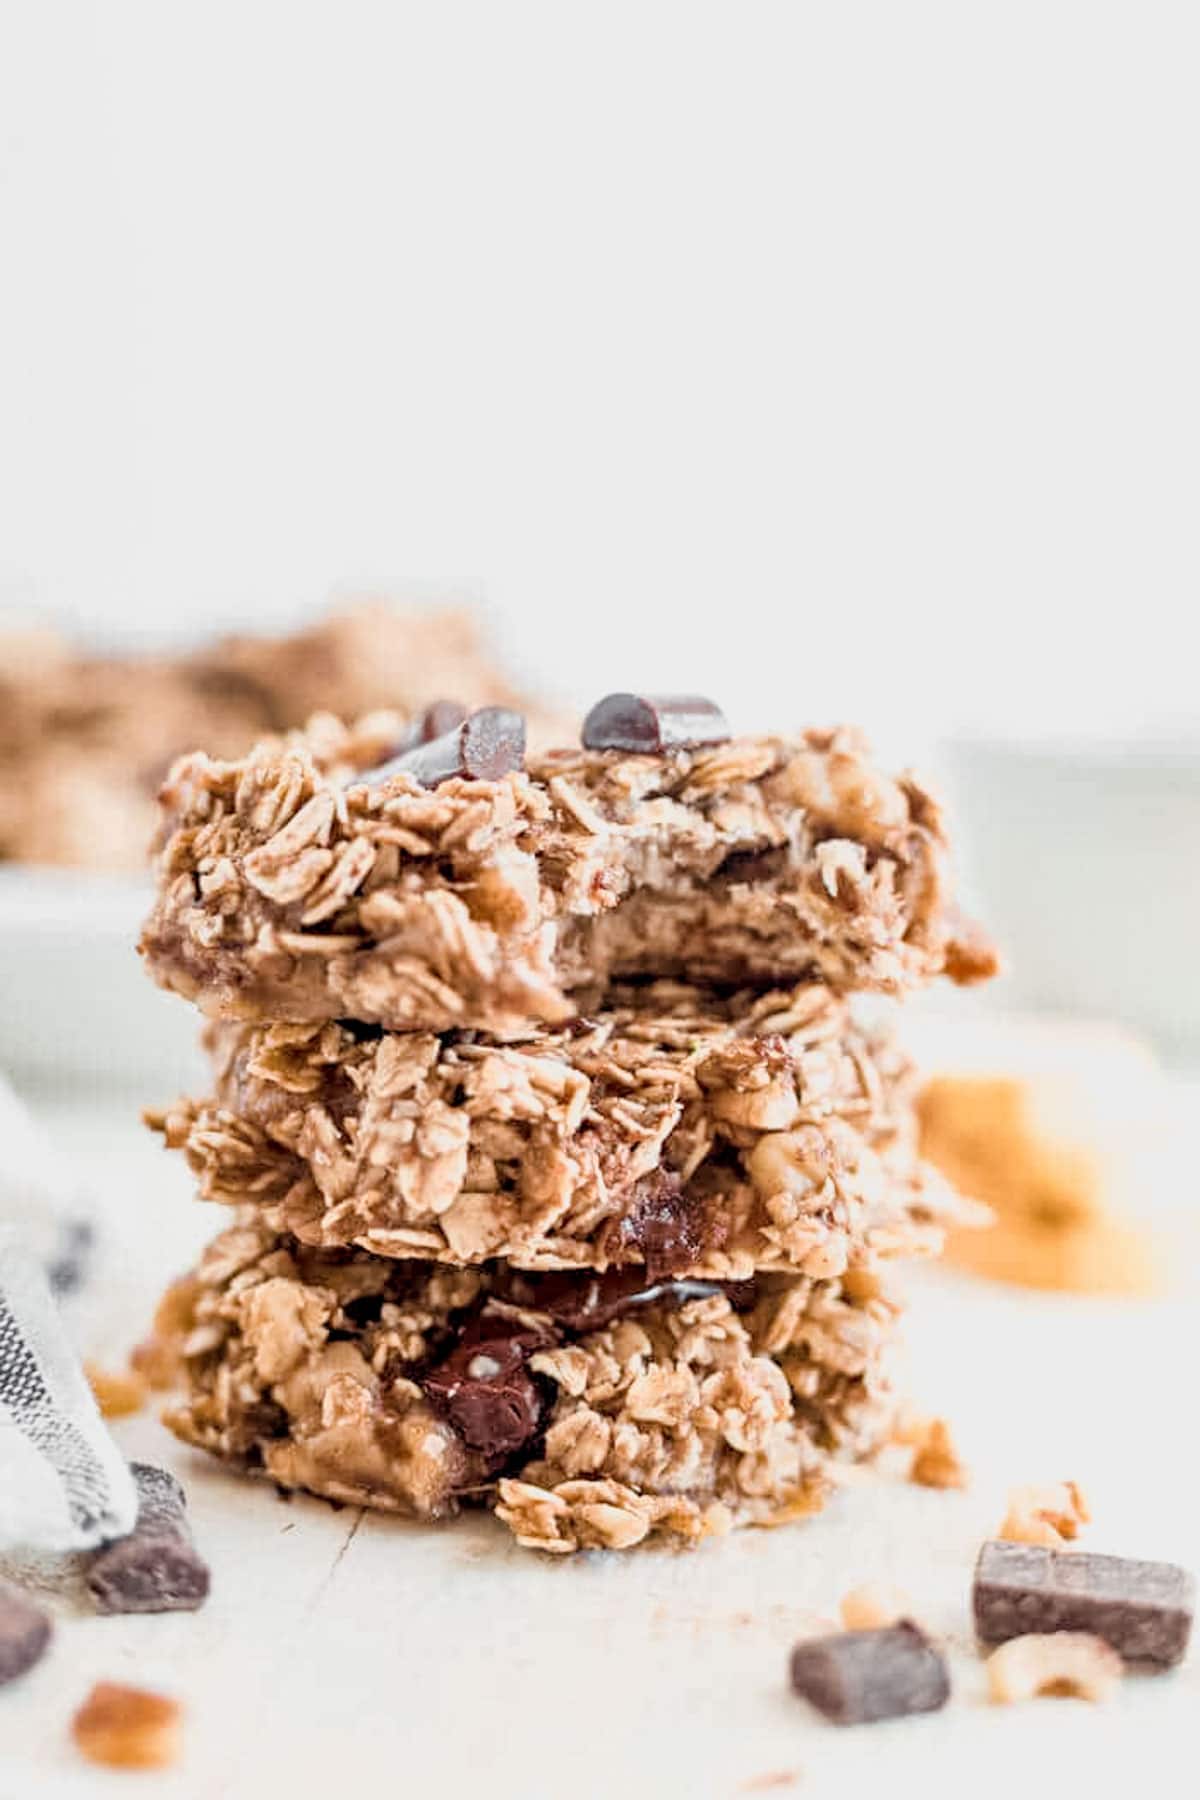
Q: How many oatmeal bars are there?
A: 3